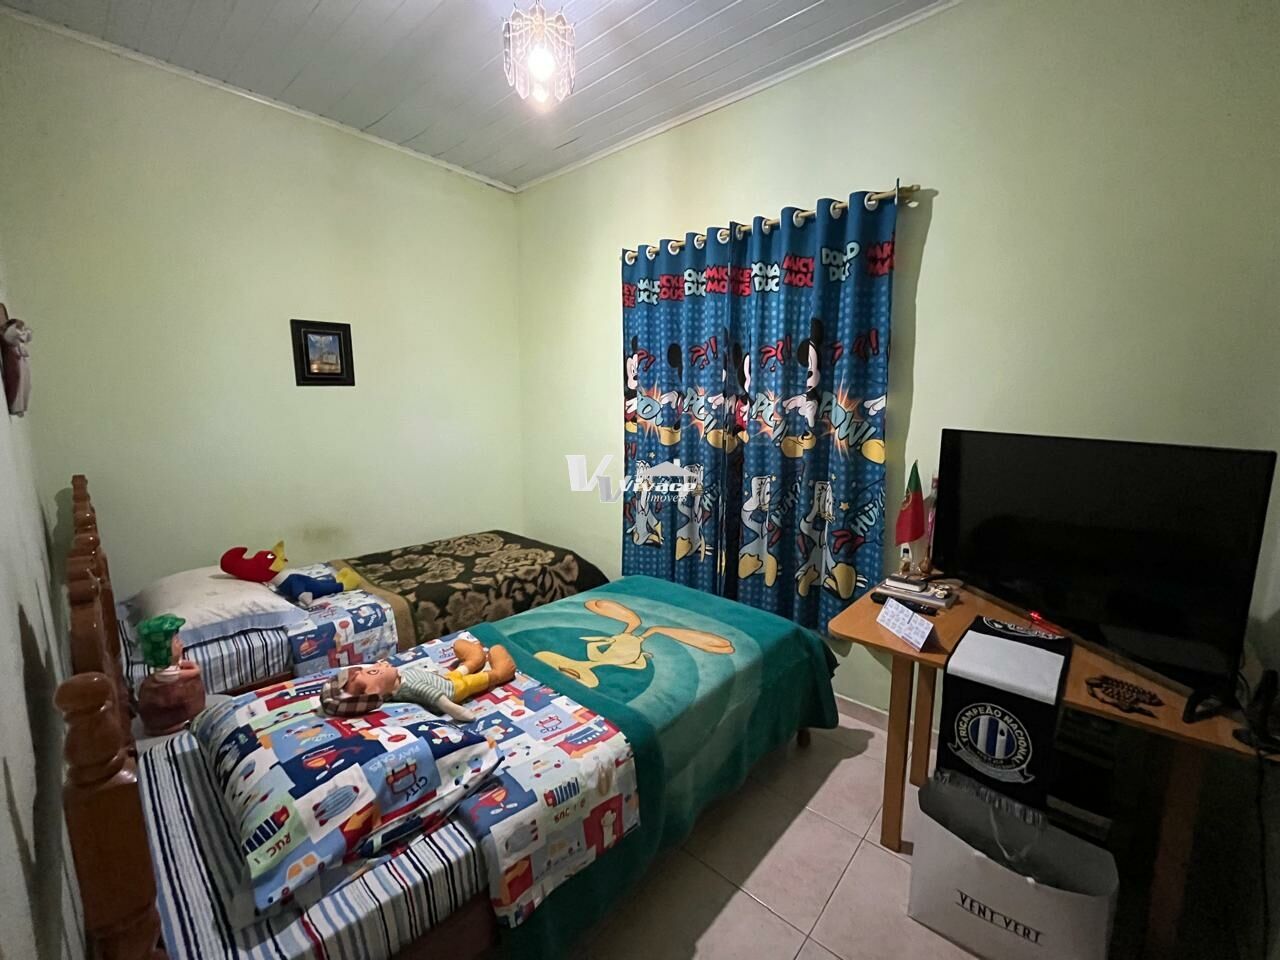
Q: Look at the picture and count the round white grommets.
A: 10